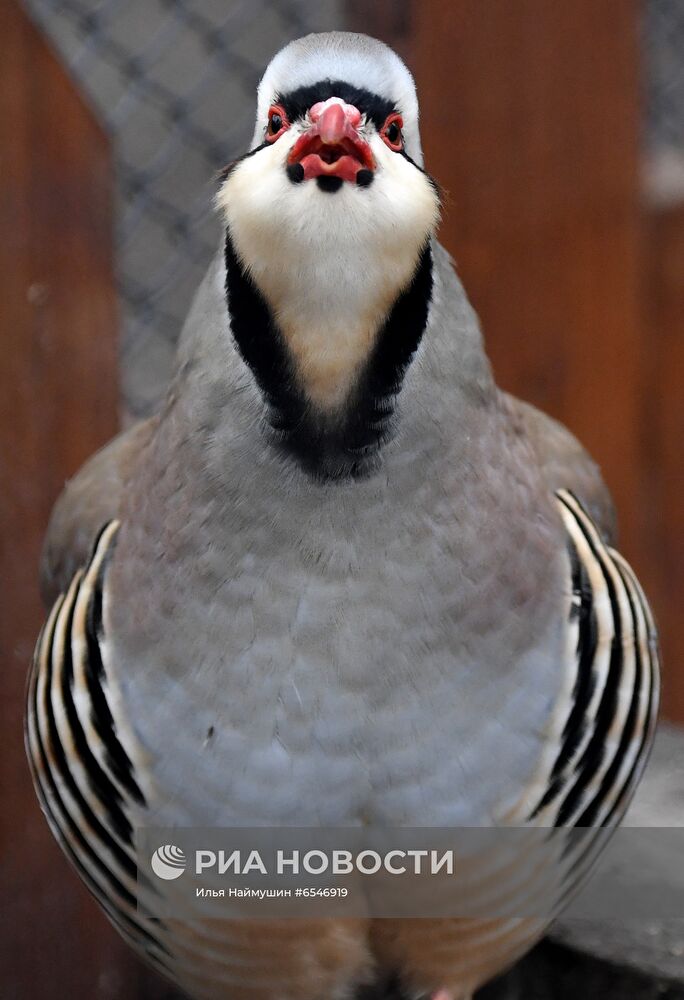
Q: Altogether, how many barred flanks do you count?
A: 2